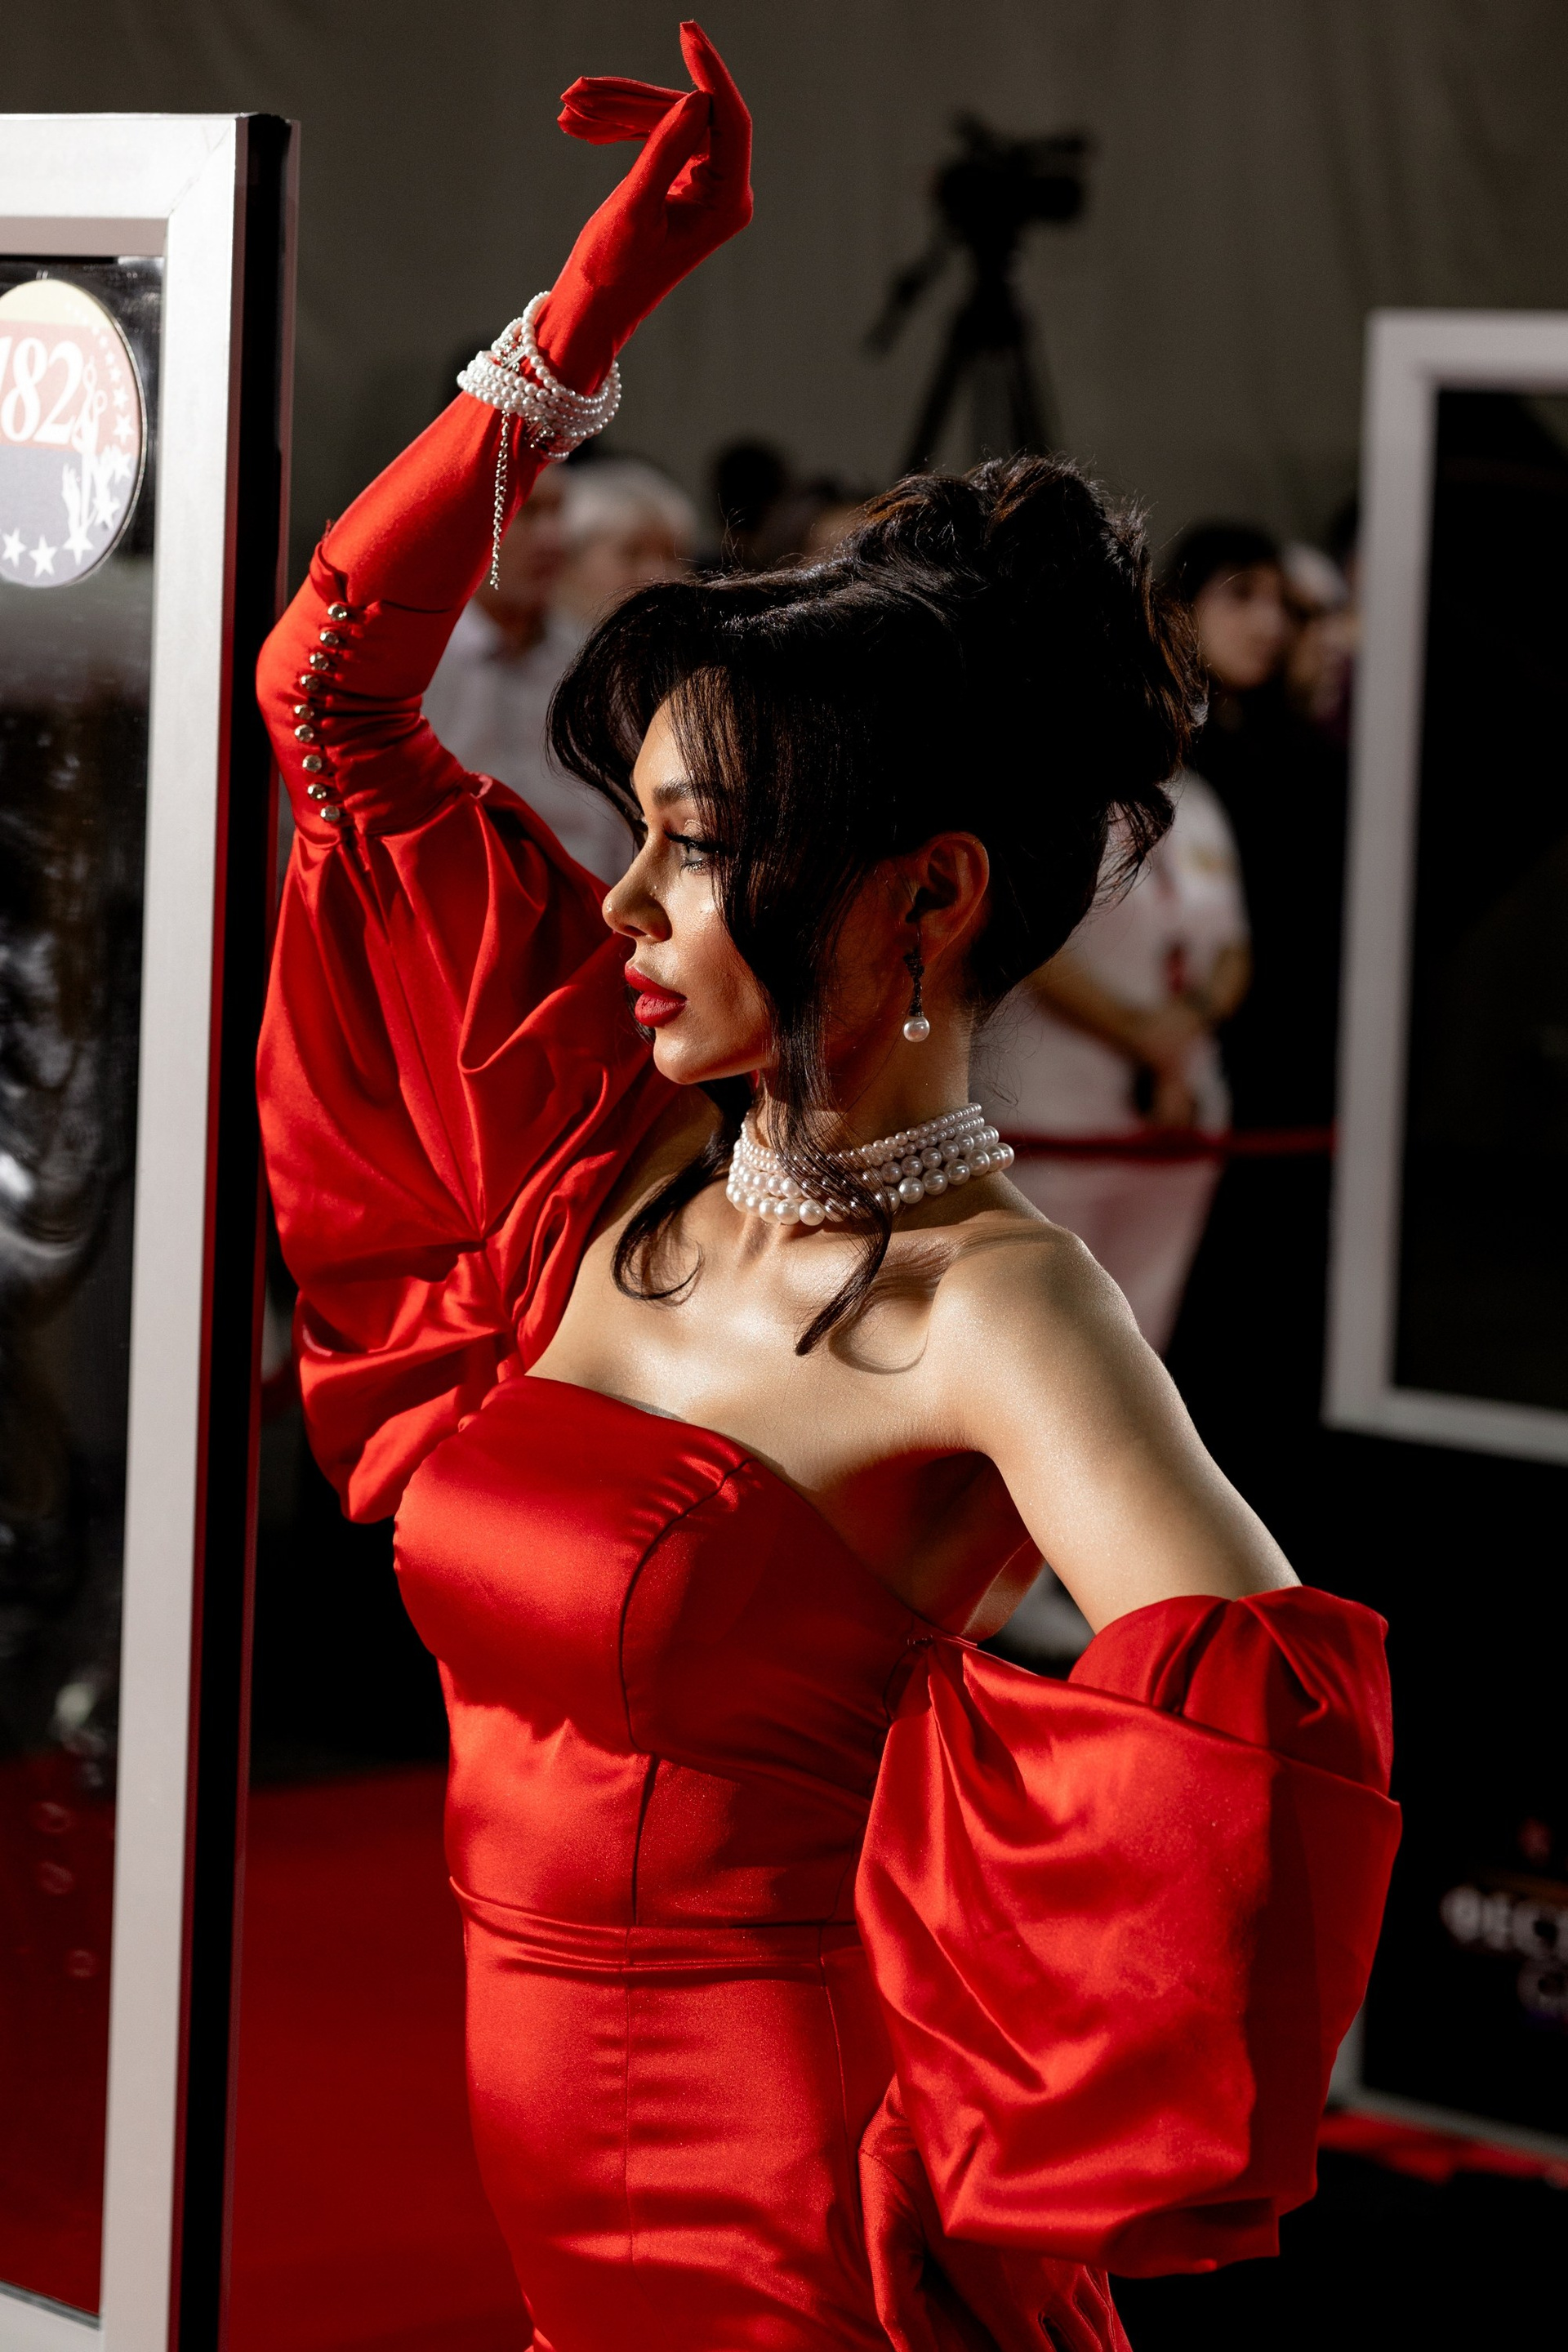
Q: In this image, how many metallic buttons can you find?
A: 9